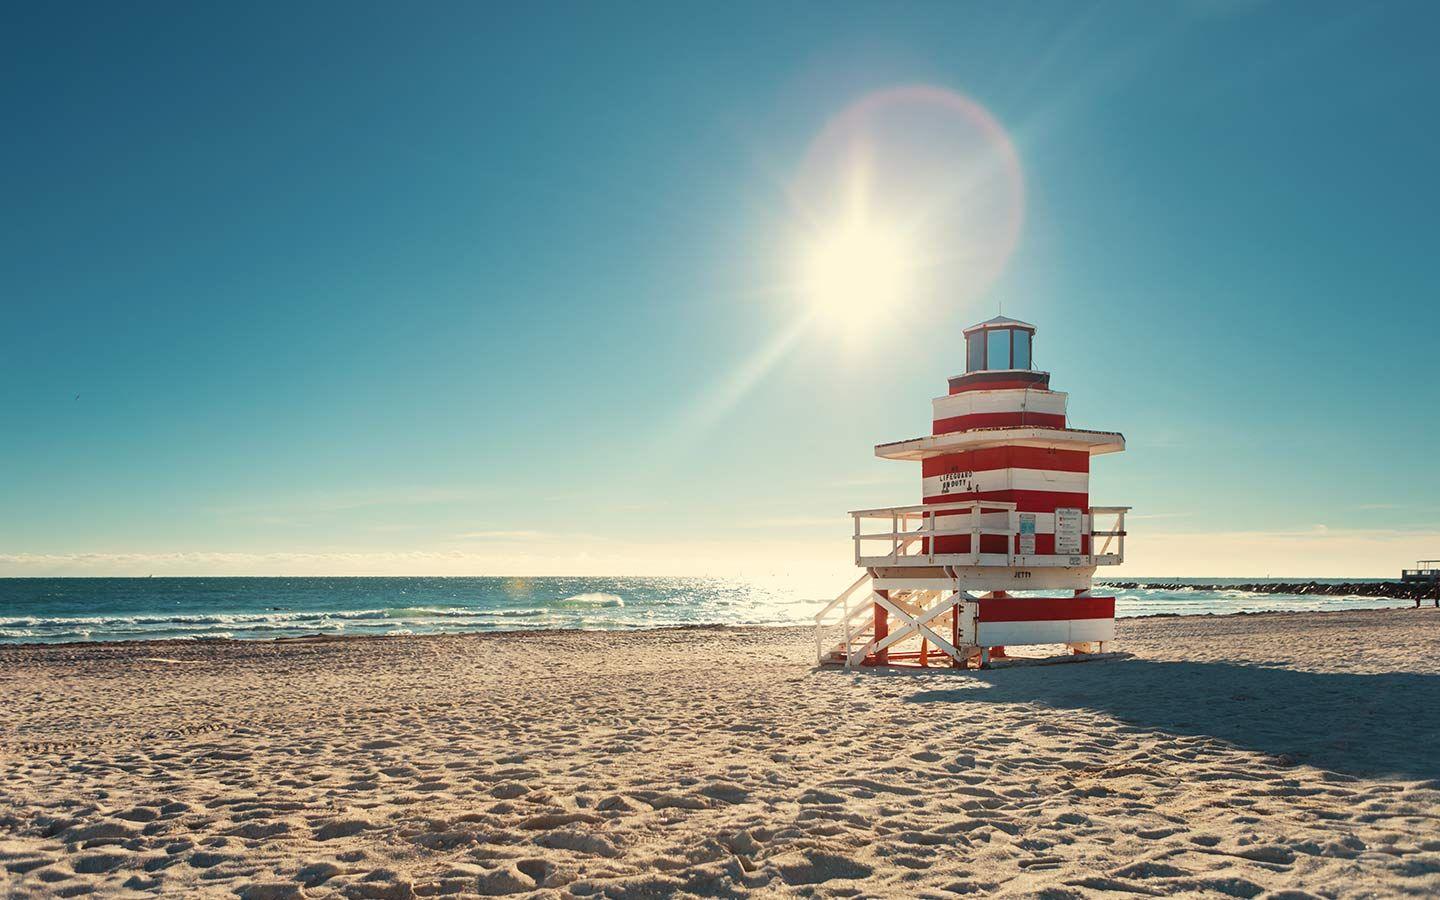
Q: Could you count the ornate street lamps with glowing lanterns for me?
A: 0